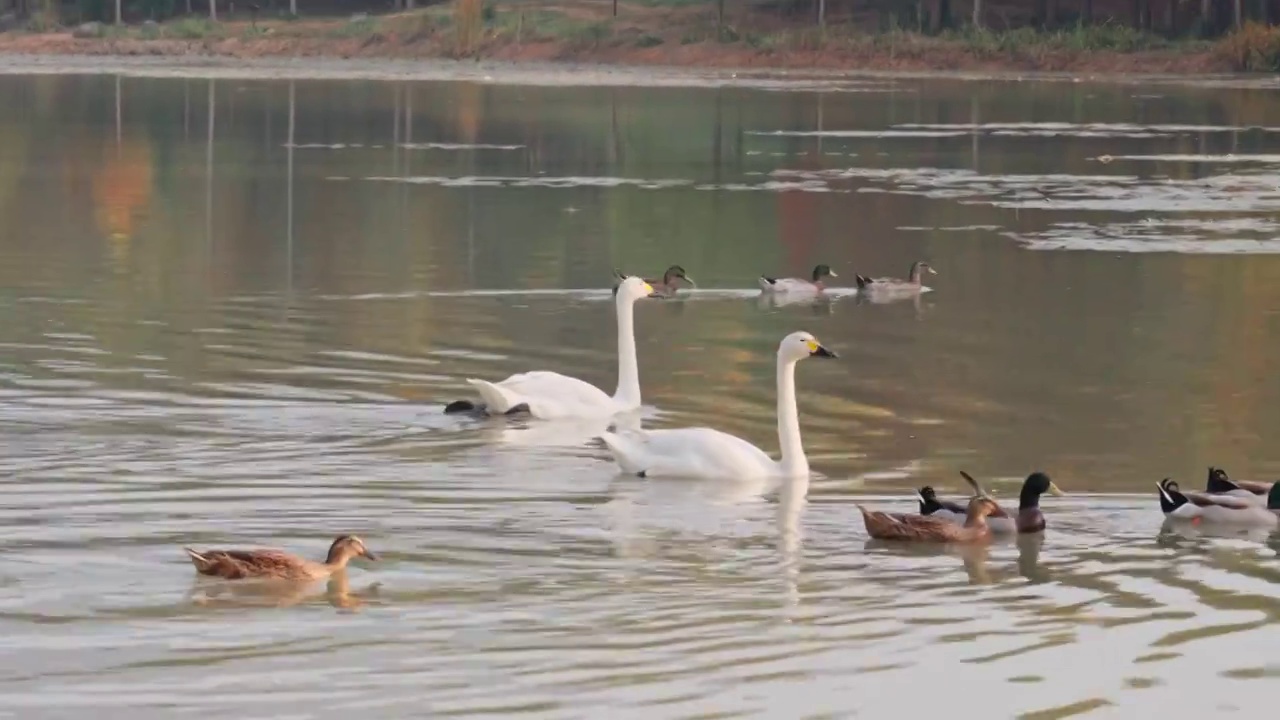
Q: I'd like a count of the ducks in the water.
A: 8